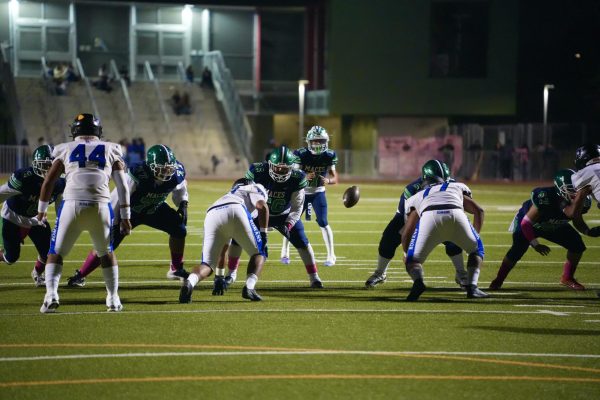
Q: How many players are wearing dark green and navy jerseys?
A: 6